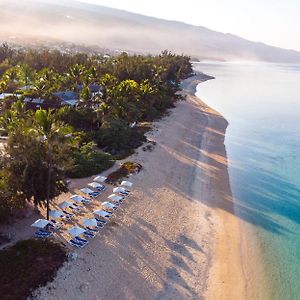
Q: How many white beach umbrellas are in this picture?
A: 14